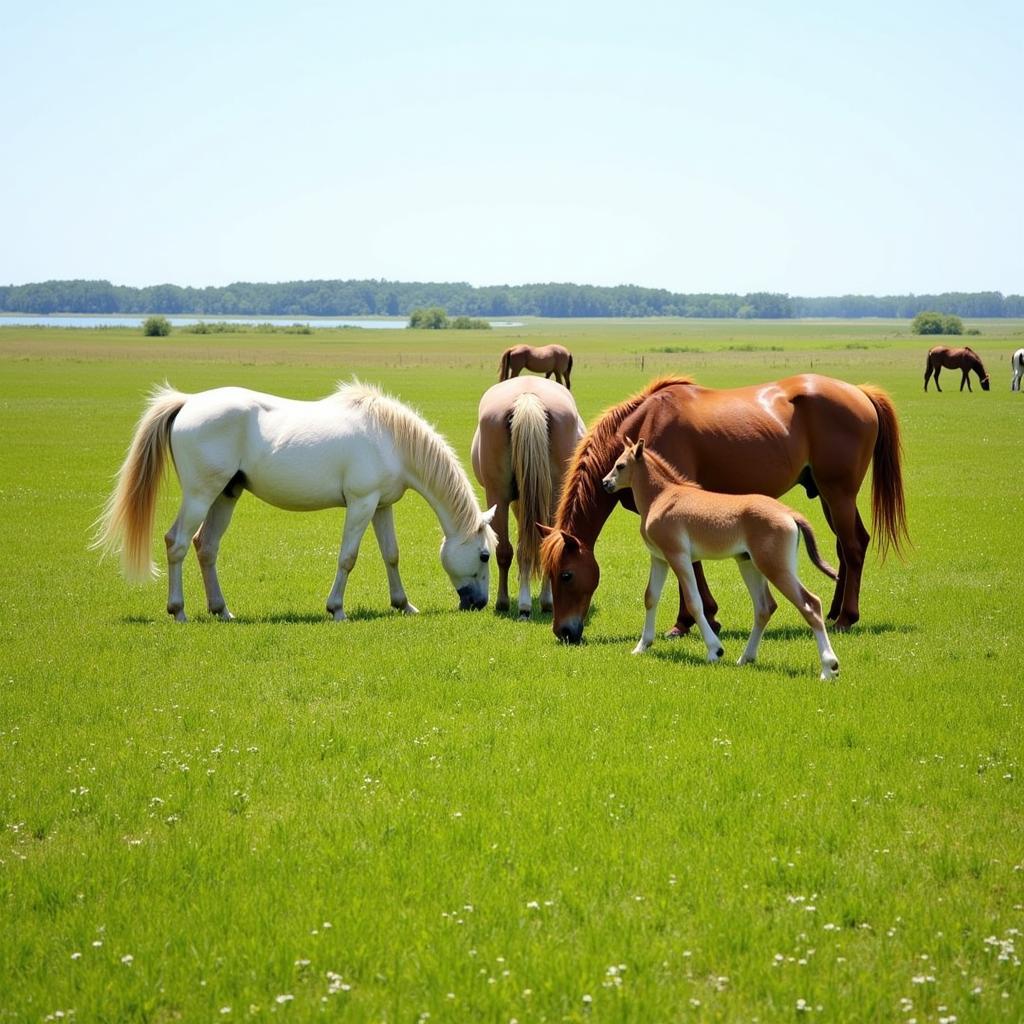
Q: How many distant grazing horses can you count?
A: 3